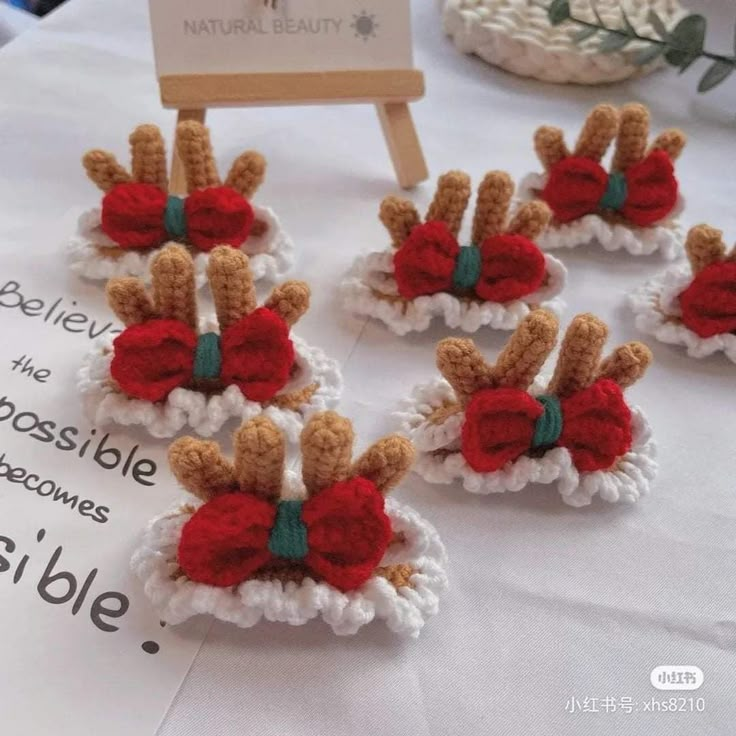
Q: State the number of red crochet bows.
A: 7